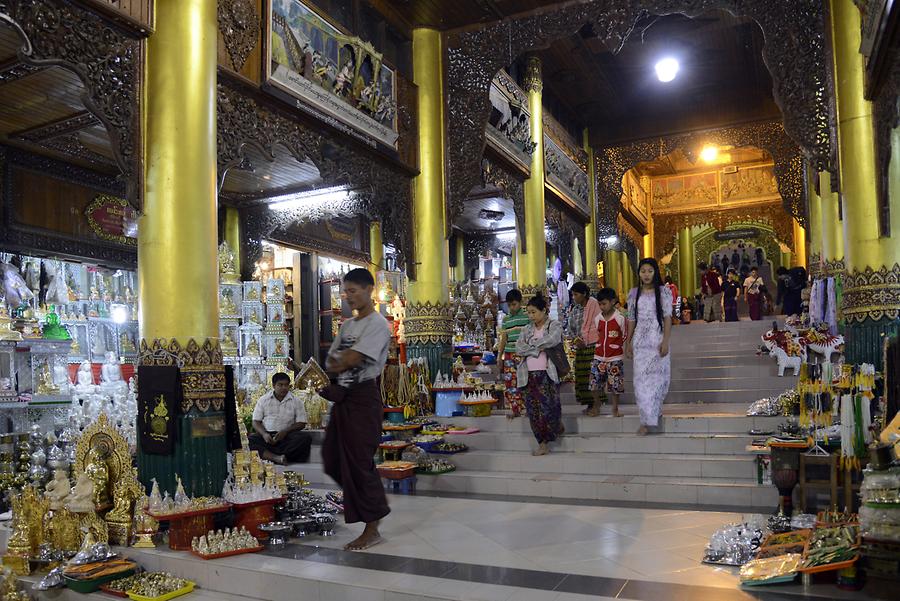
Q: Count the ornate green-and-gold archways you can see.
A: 1